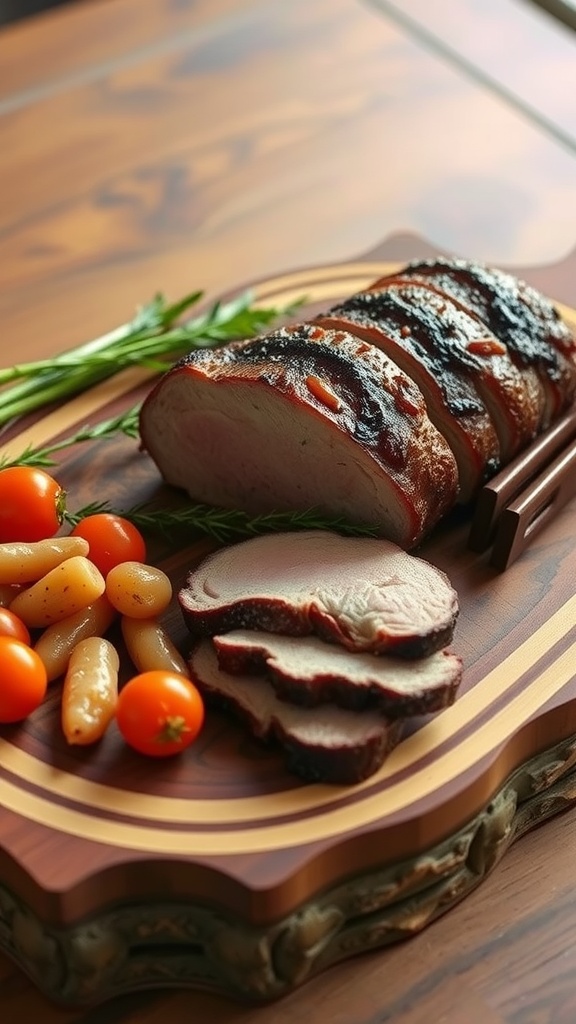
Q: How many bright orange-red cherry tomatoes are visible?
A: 5